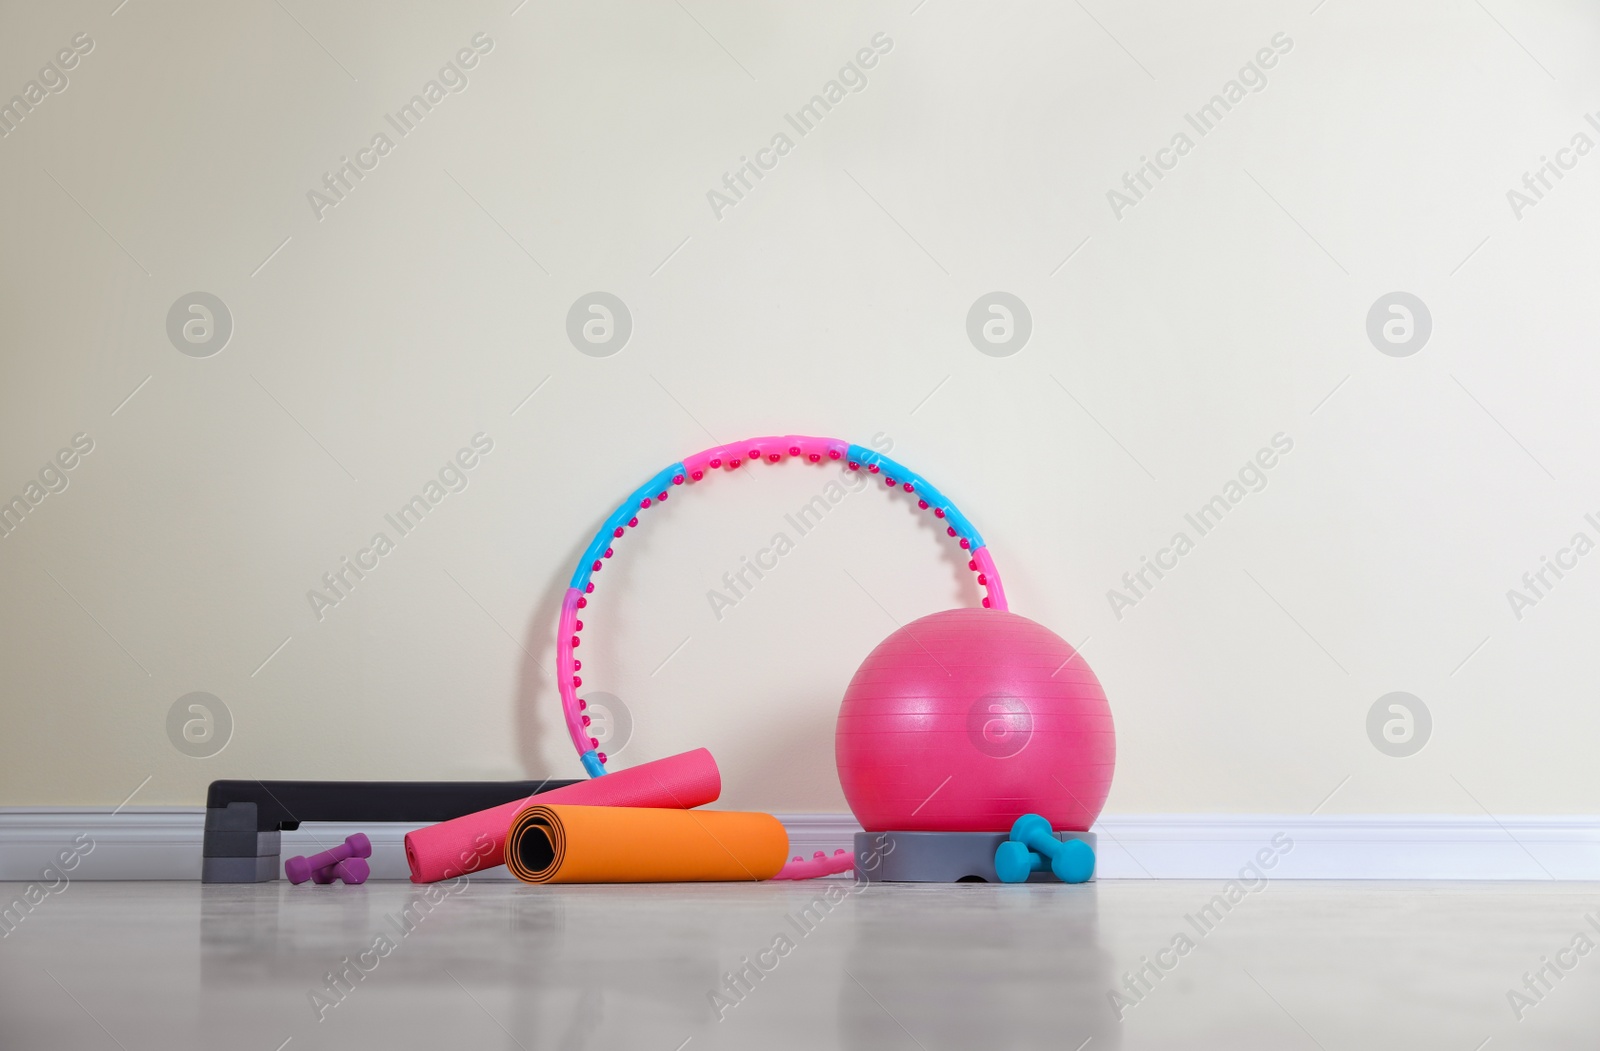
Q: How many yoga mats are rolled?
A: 2